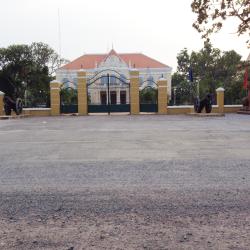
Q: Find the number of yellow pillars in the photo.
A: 6